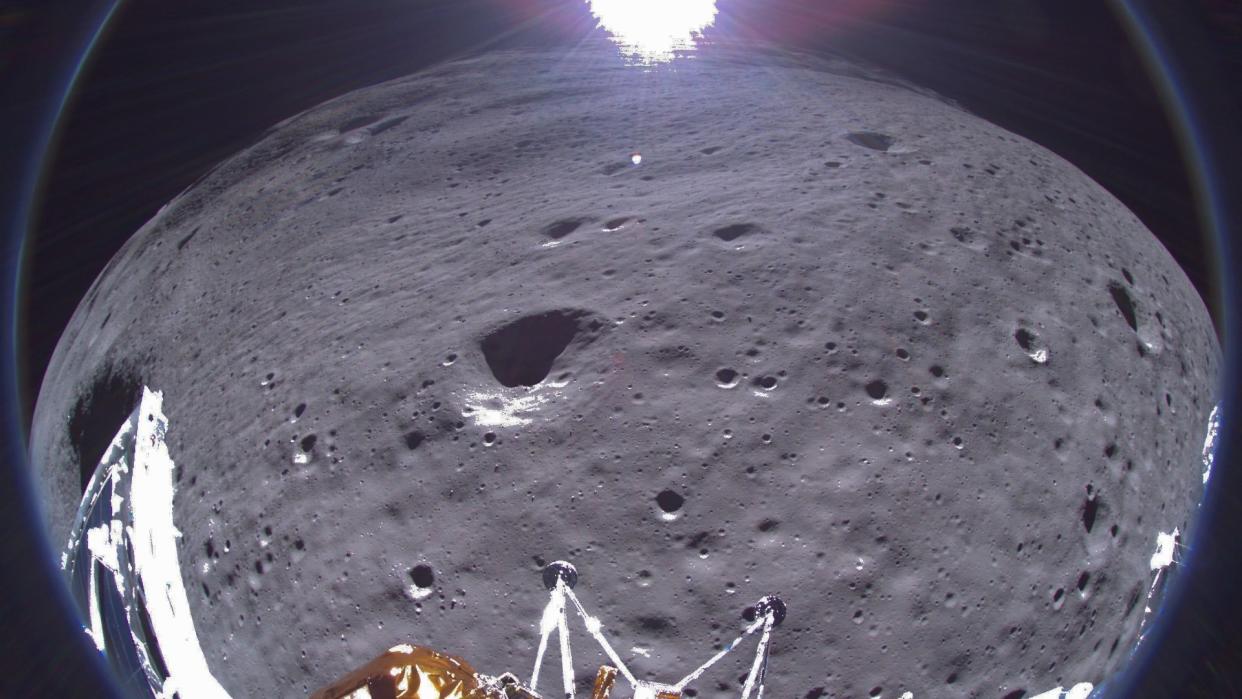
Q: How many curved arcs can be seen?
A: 2